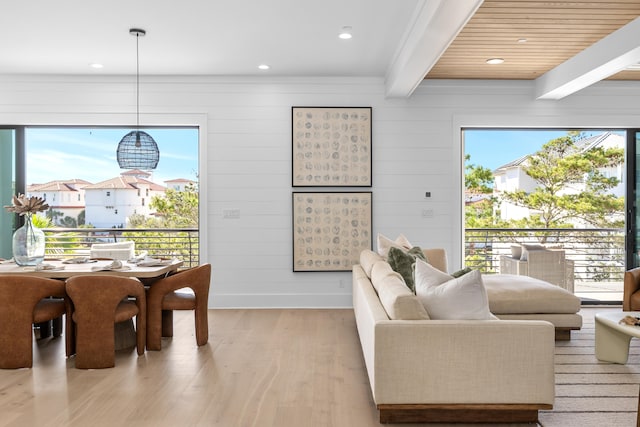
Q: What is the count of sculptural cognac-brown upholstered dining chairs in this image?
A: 3